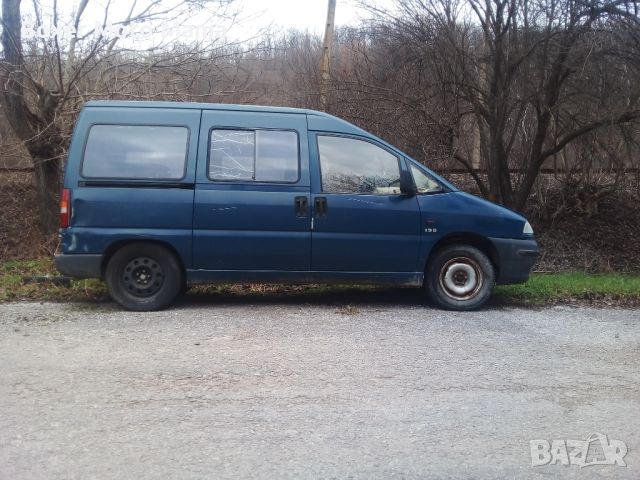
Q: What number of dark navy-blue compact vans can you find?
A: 1